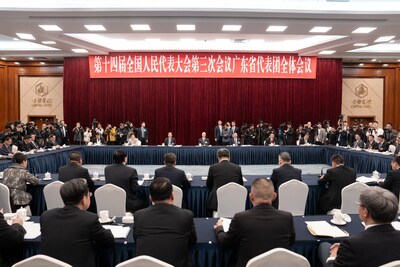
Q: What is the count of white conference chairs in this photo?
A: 11